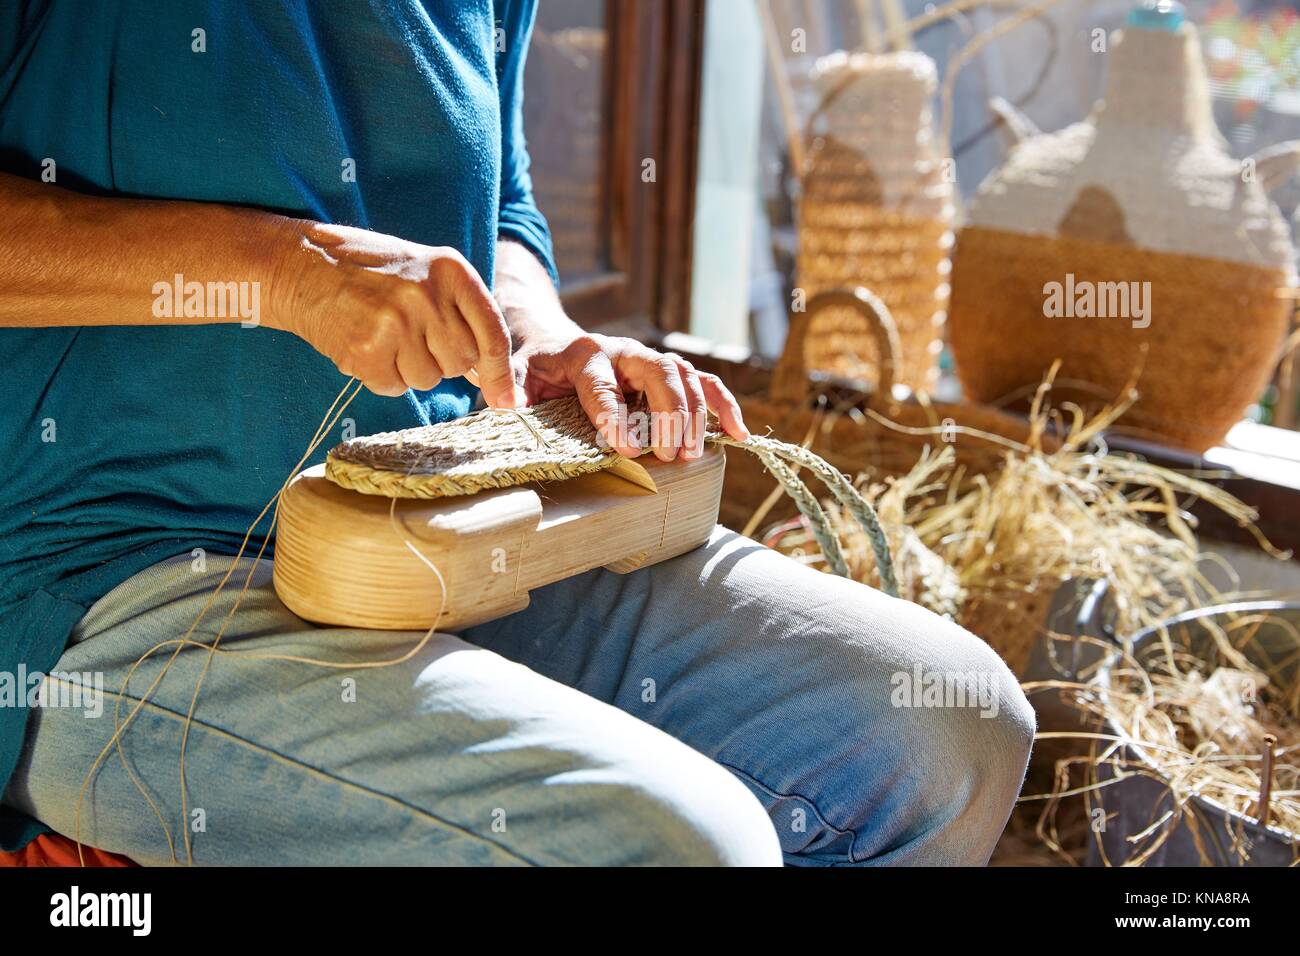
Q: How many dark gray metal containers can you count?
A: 1